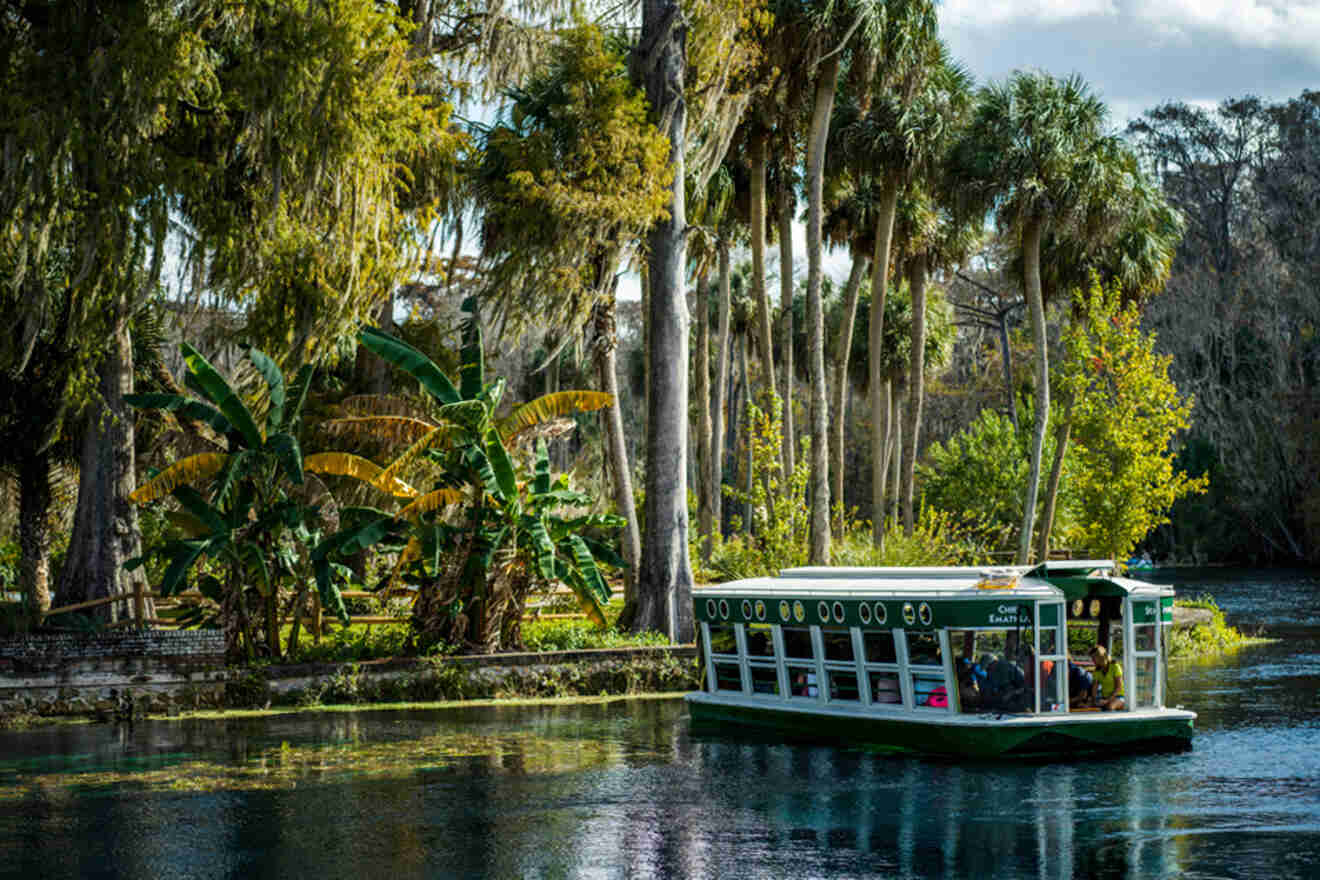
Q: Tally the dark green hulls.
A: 1